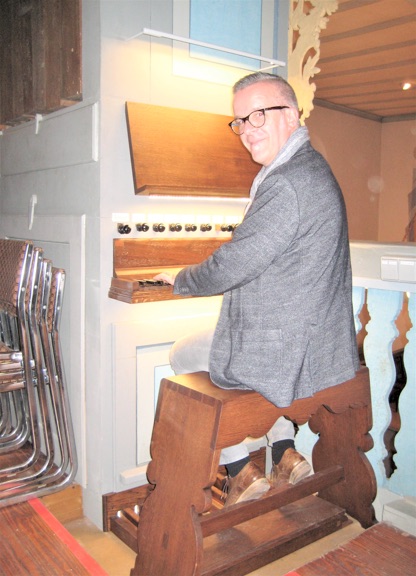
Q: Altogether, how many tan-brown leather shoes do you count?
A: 2